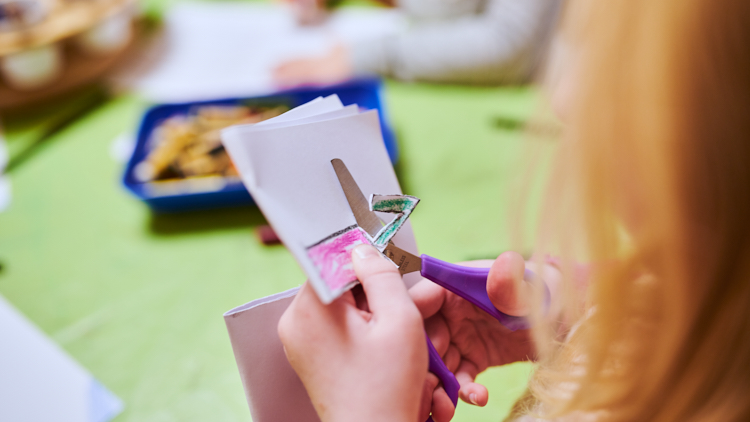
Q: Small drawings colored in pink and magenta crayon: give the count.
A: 1